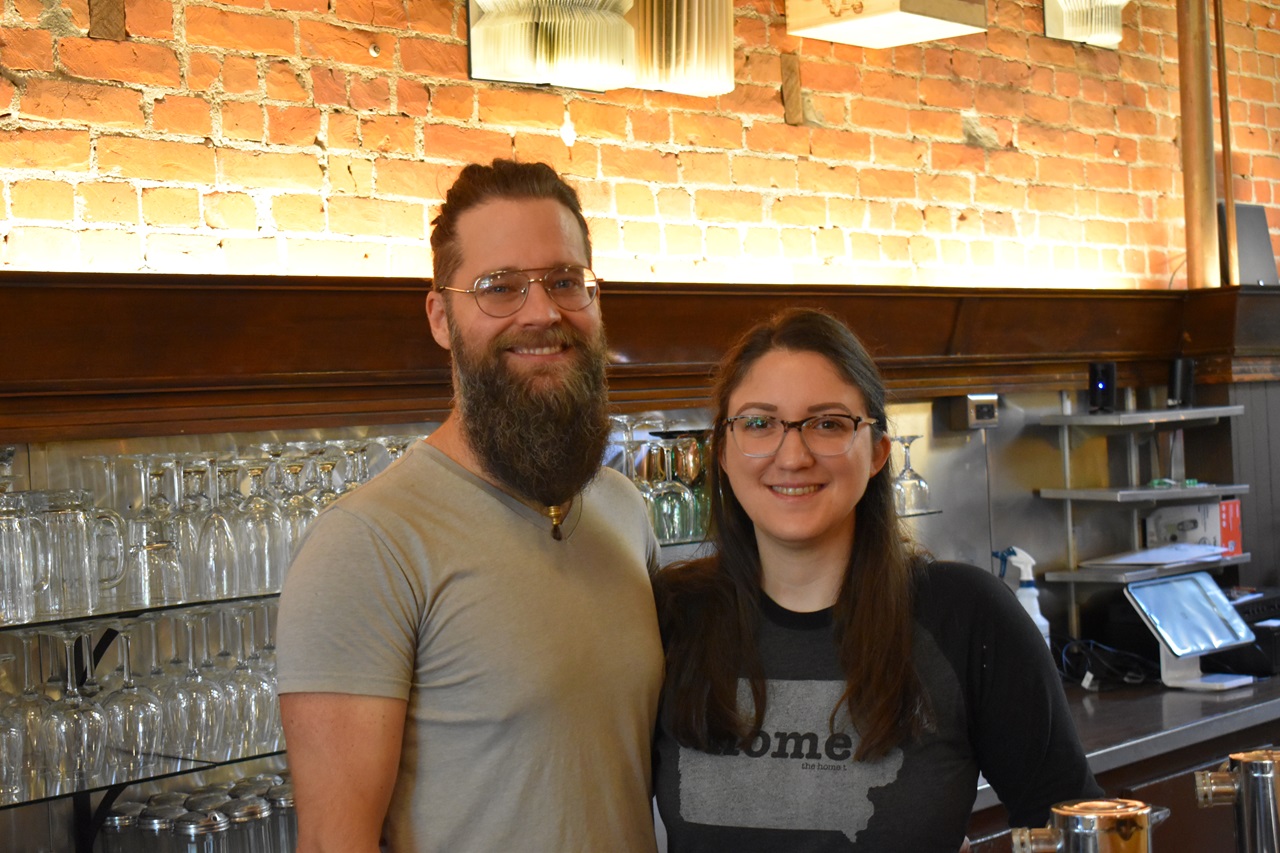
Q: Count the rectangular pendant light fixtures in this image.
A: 1